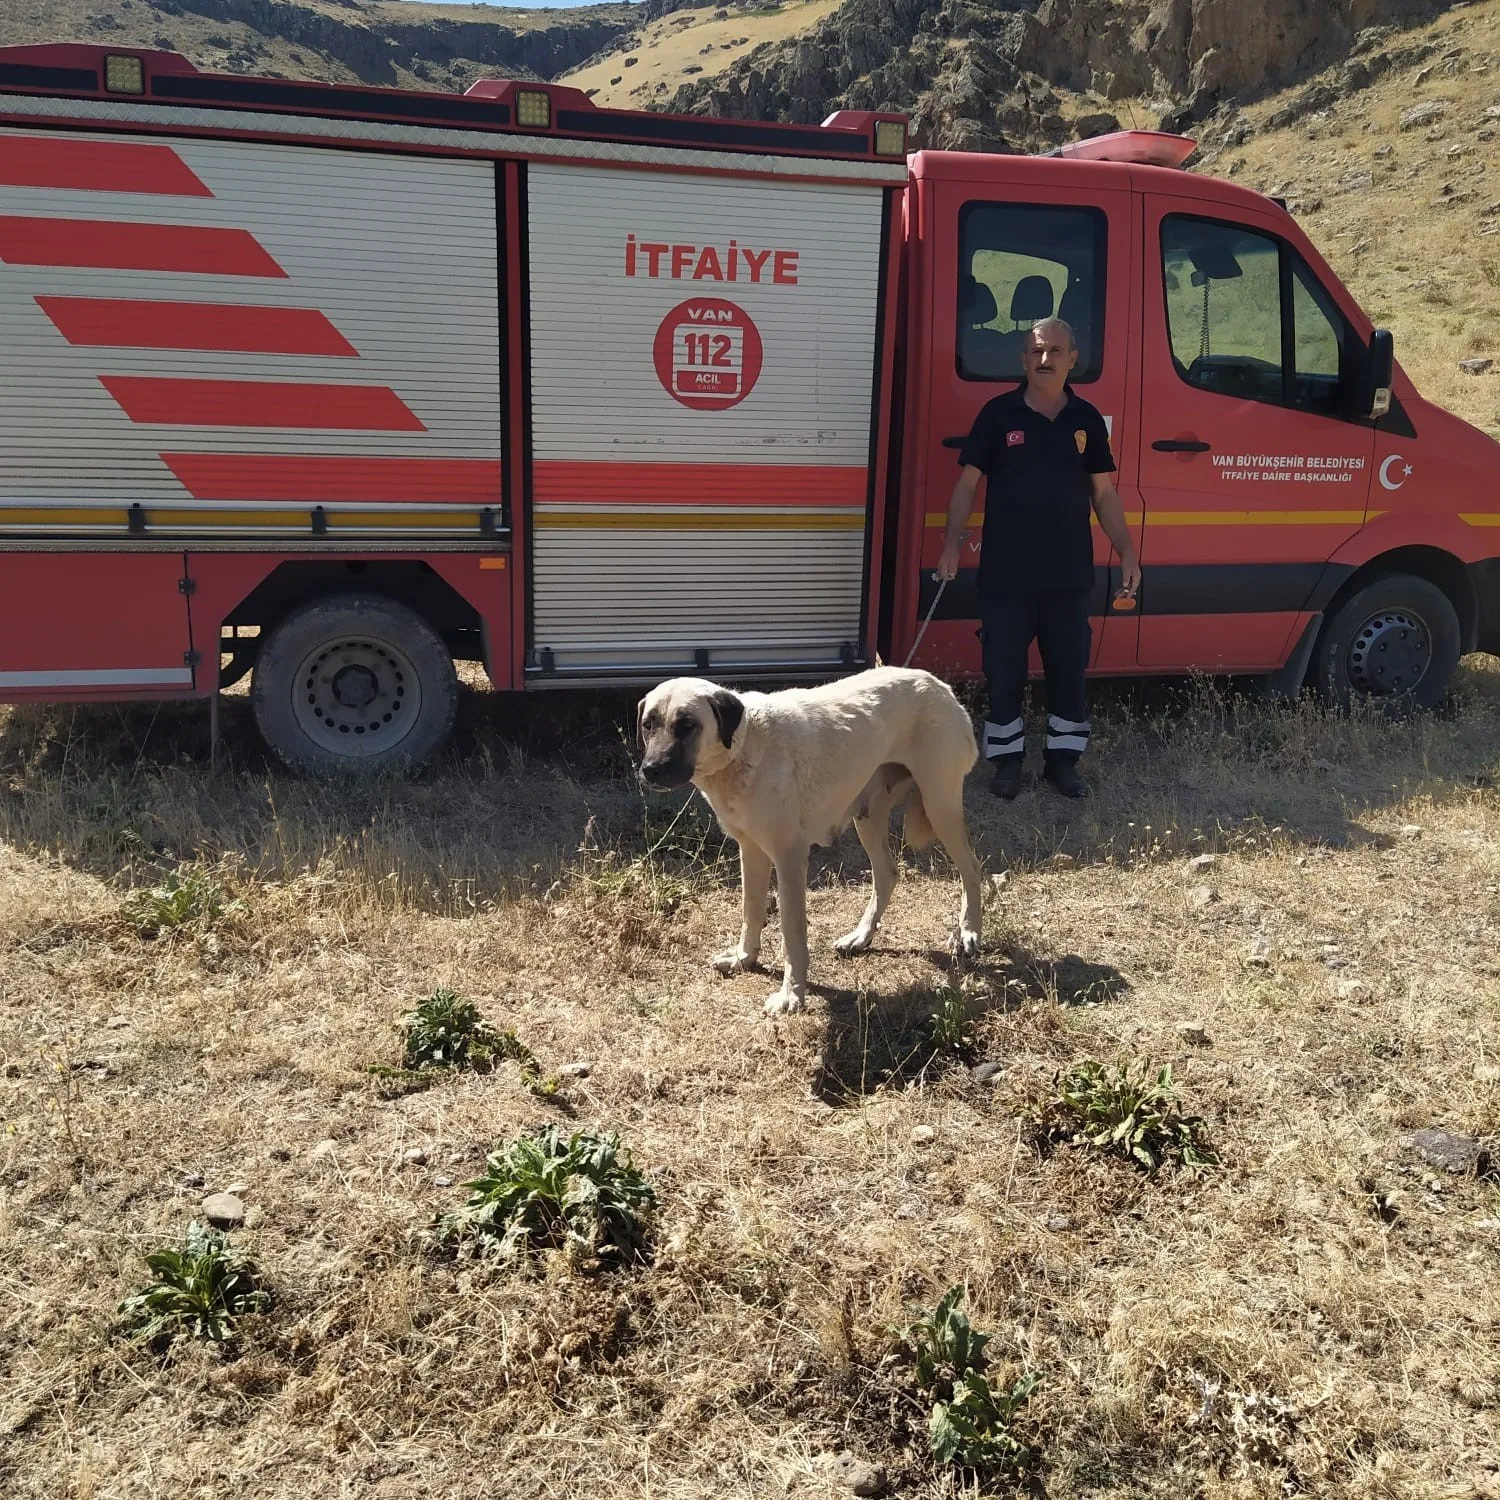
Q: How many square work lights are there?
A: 3